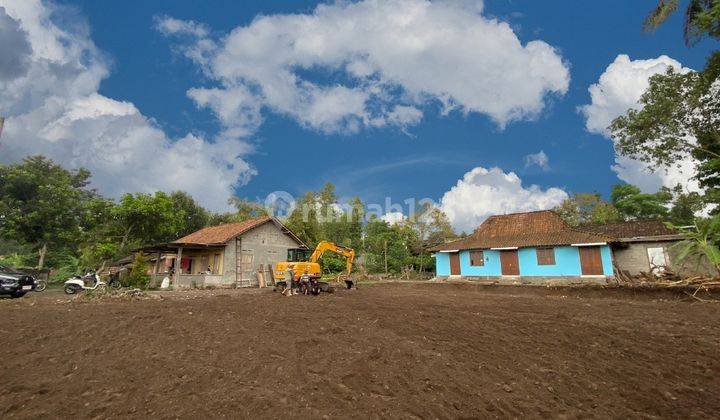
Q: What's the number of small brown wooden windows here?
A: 2